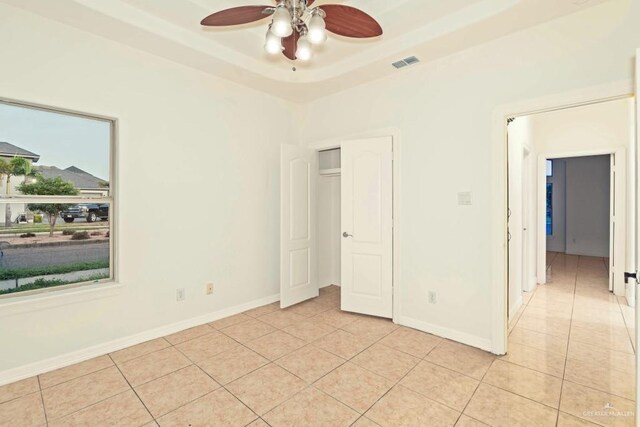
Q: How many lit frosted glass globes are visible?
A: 4